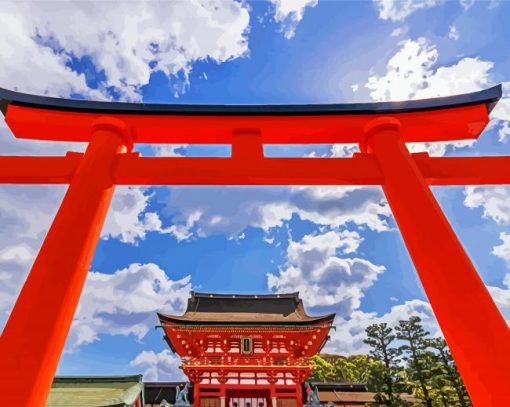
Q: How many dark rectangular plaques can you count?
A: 1